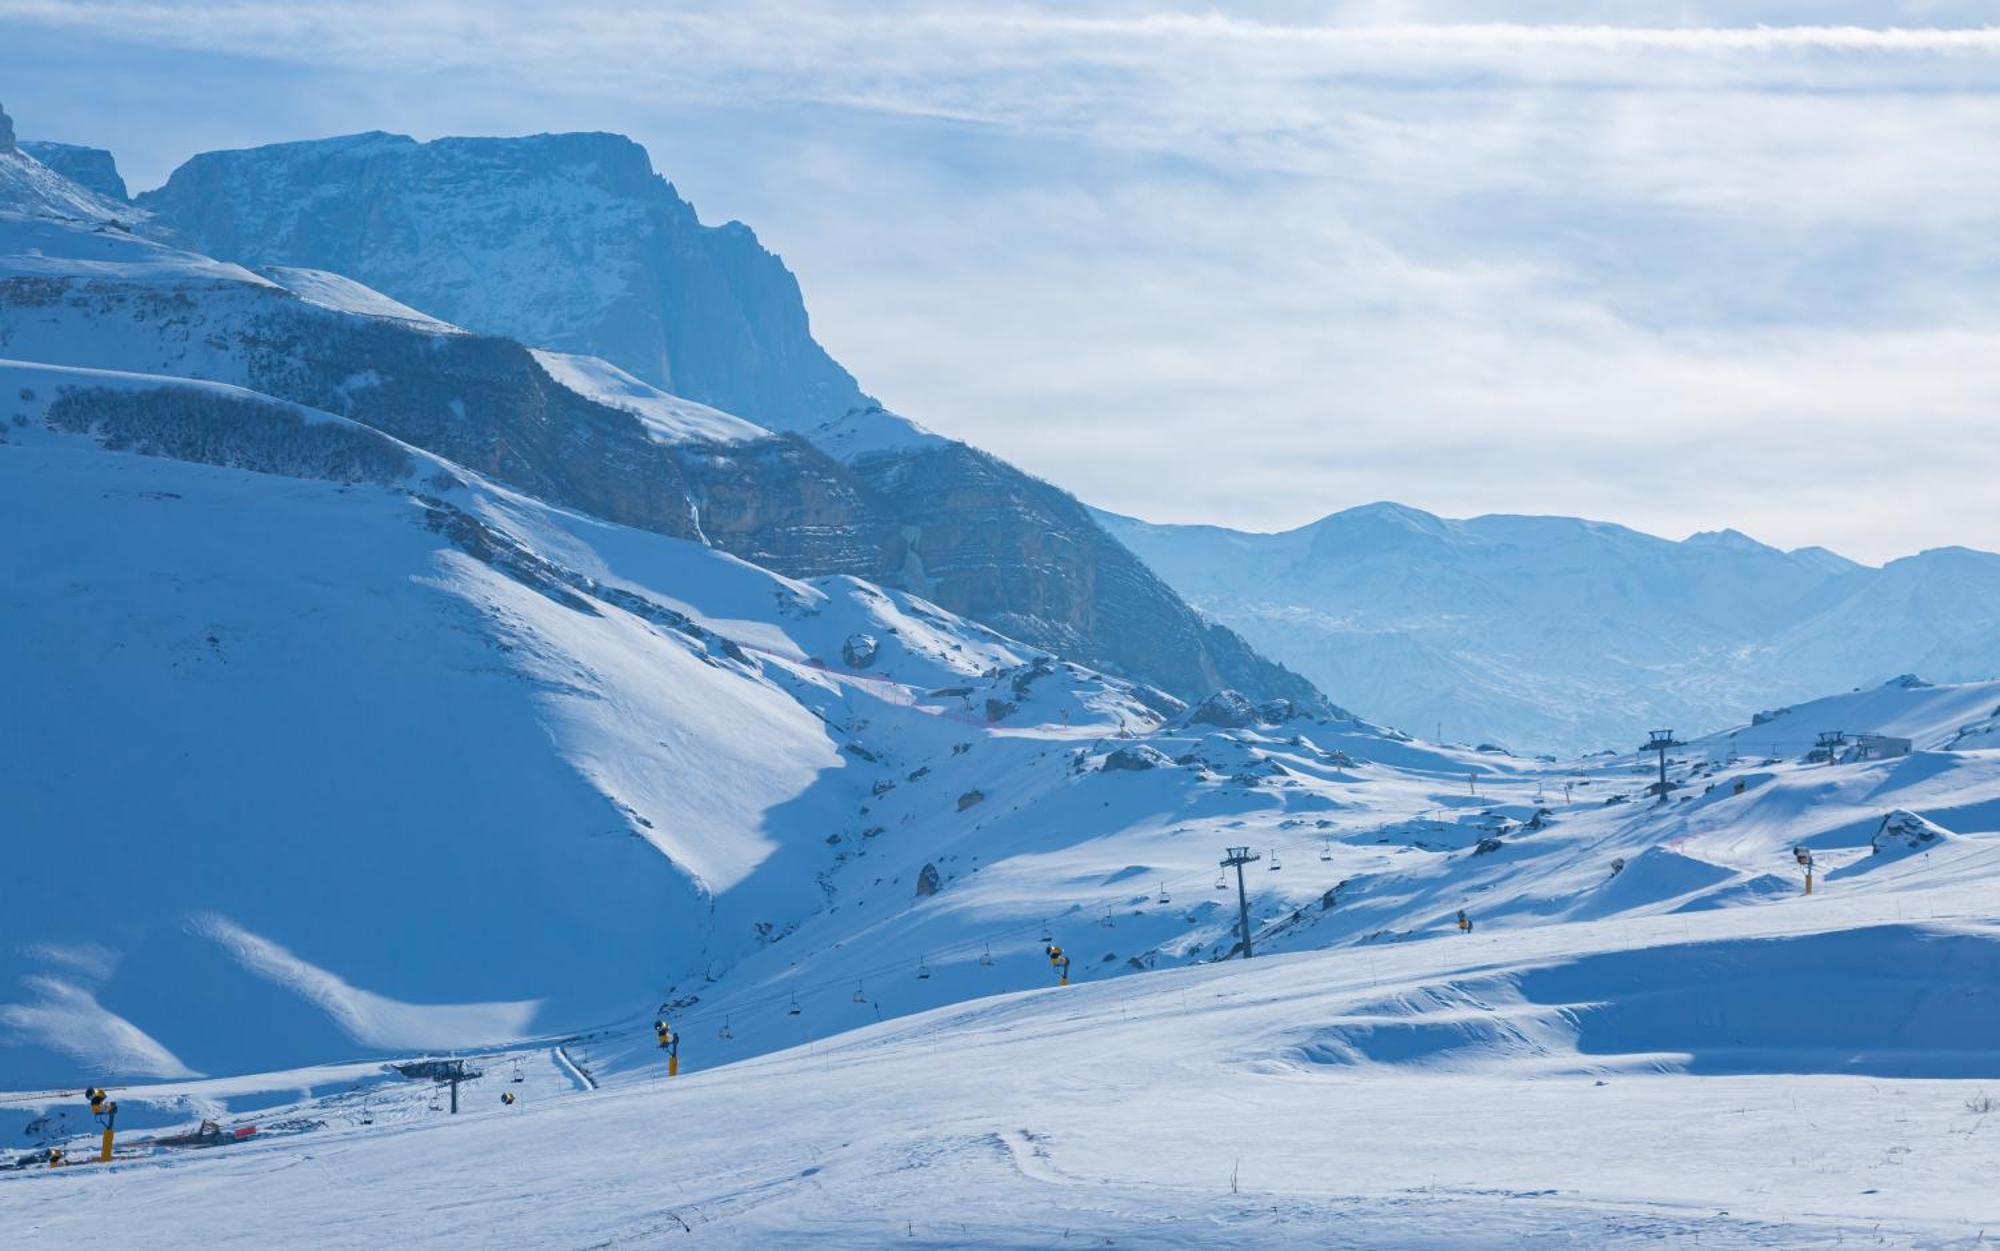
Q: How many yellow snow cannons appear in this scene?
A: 7